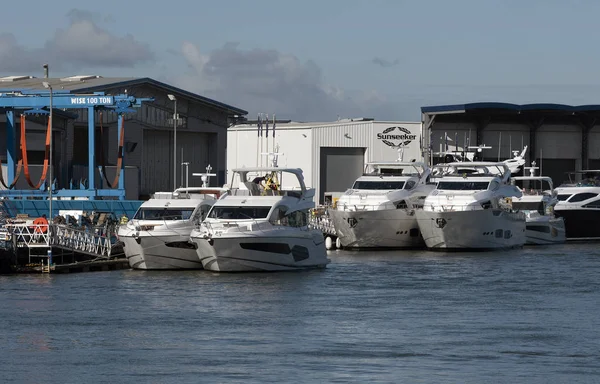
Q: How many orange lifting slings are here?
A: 3